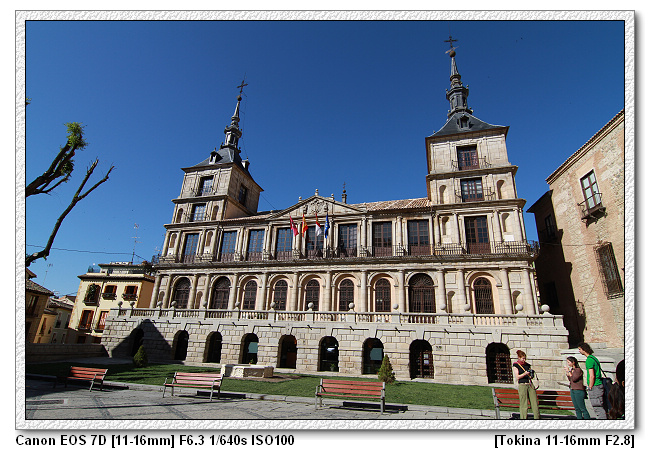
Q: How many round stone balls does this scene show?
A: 14